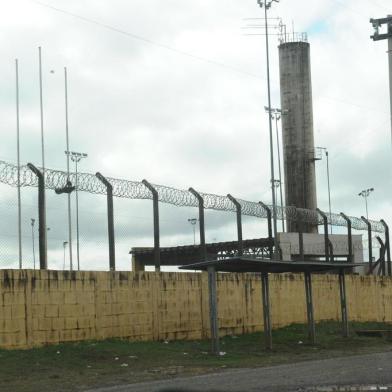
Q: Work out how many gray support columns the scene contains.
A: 4